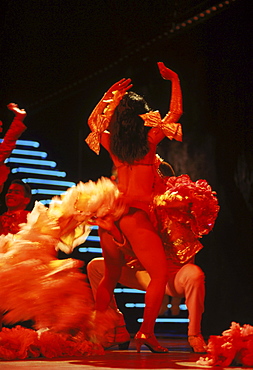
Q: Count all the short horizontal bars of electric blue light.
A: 13